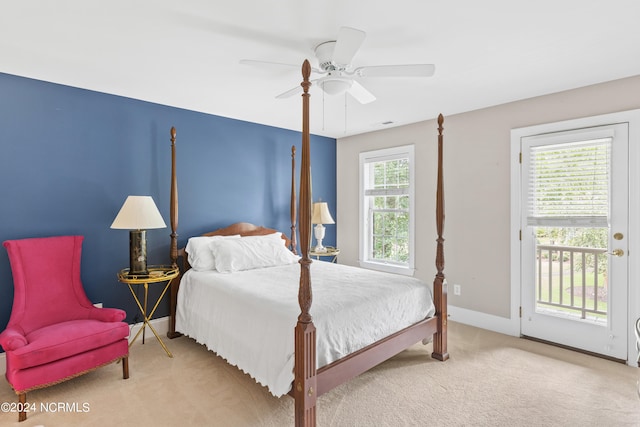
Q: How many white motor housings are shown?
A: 1